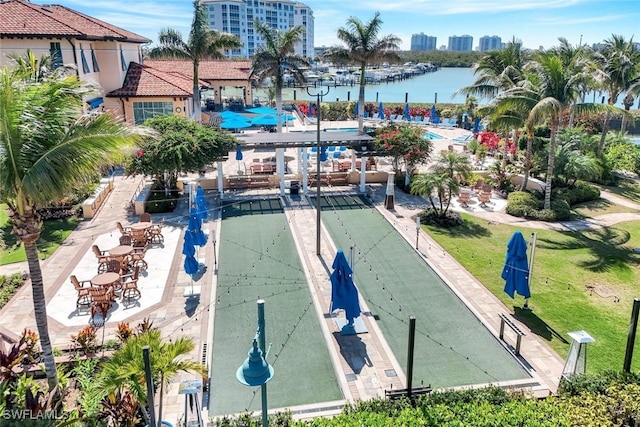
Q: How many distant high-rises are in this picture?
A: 3